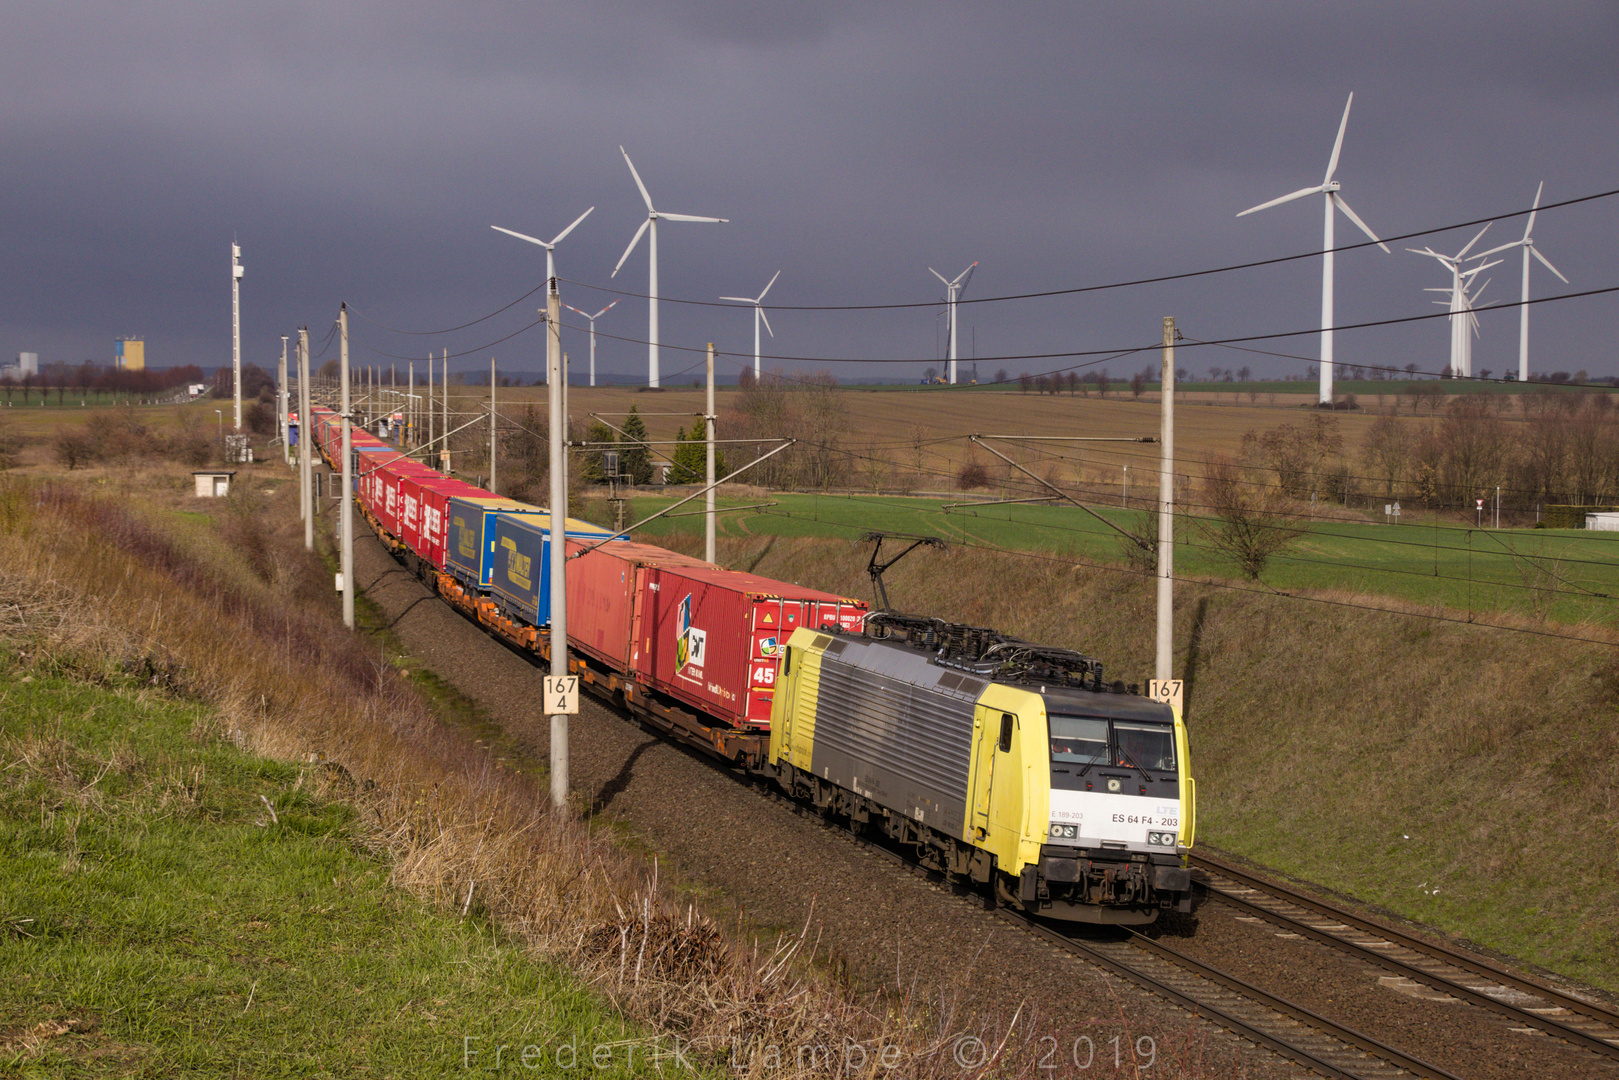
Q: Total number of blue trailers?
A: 2